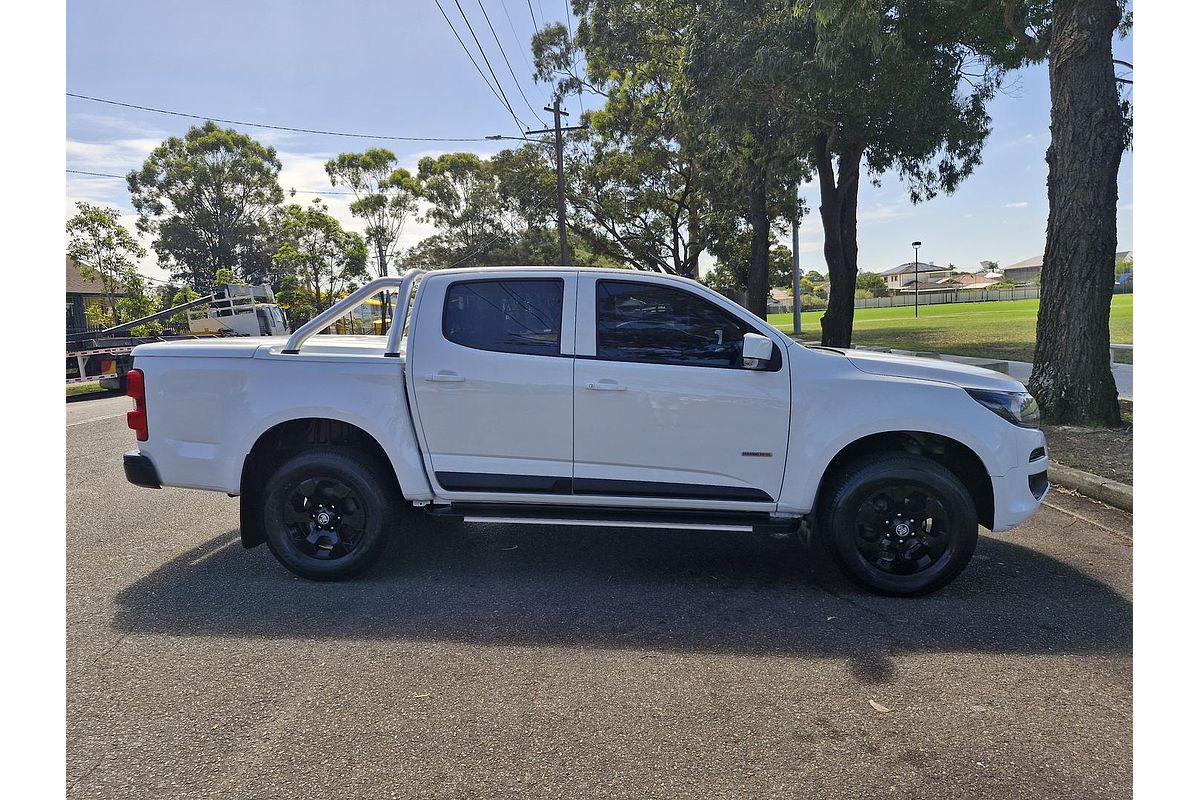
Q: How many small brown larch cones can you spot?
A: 0